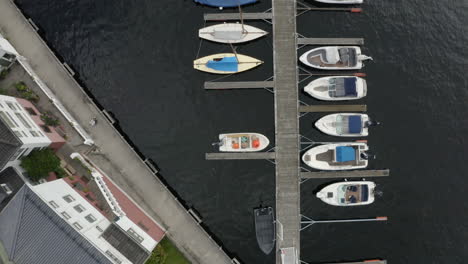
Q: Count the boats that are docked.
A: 11